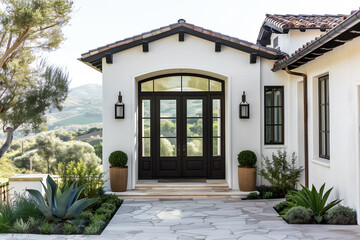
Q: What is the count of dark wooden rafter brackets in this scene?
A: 5